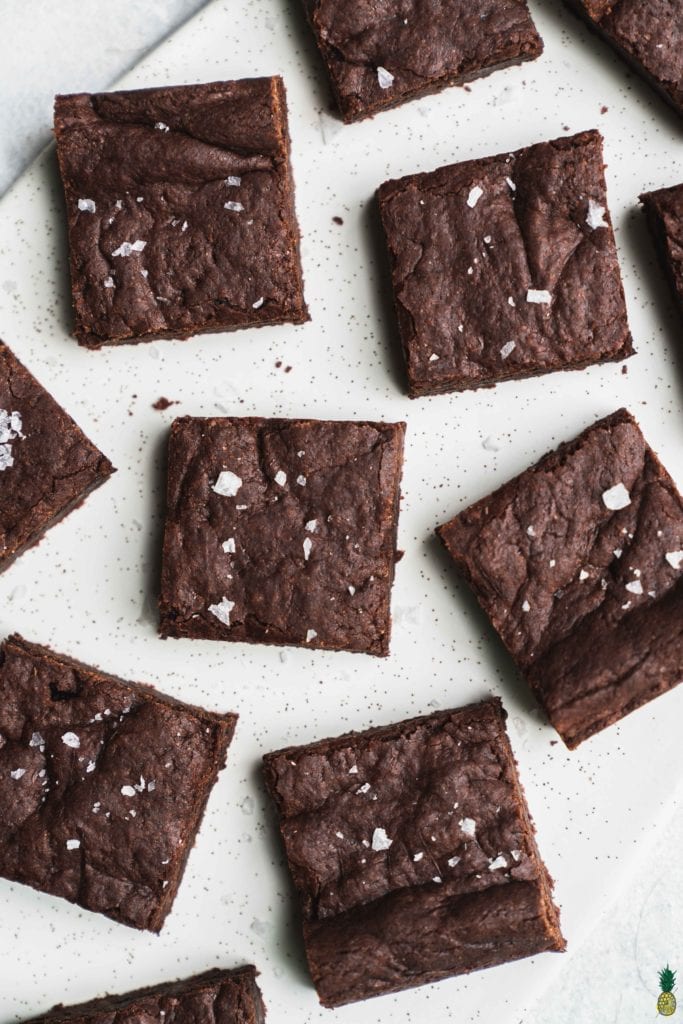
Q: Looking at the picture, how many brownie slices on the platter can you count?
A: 11